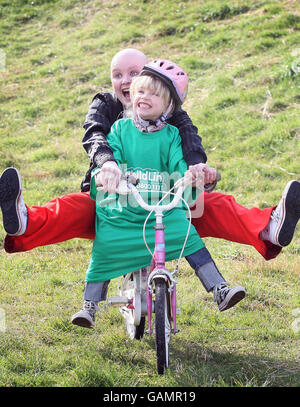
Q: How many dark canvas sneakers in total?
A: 2